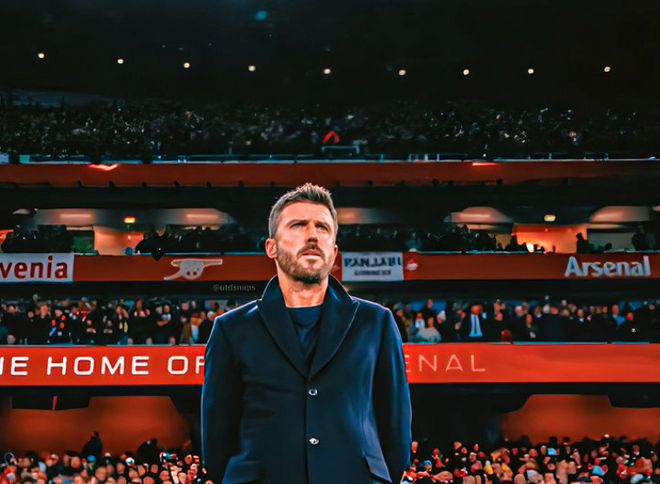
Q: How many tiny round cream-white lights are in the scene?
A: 9